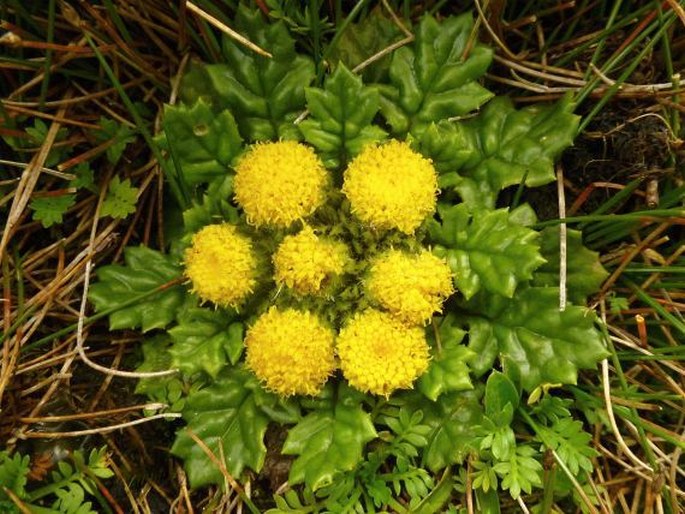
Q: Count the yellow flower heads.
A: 7